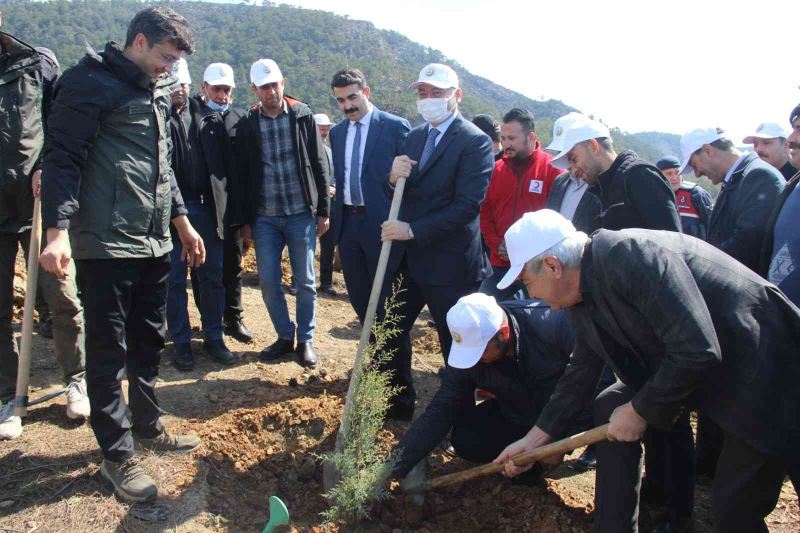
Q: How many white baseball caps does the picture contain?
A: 11